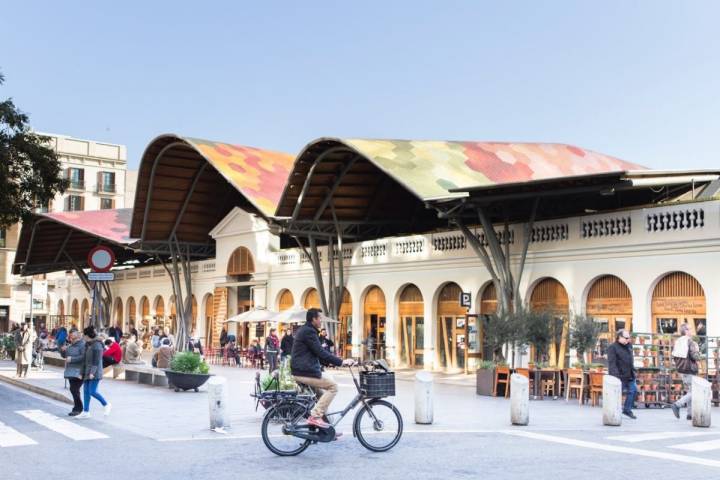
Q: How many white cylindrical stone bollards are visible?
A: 5